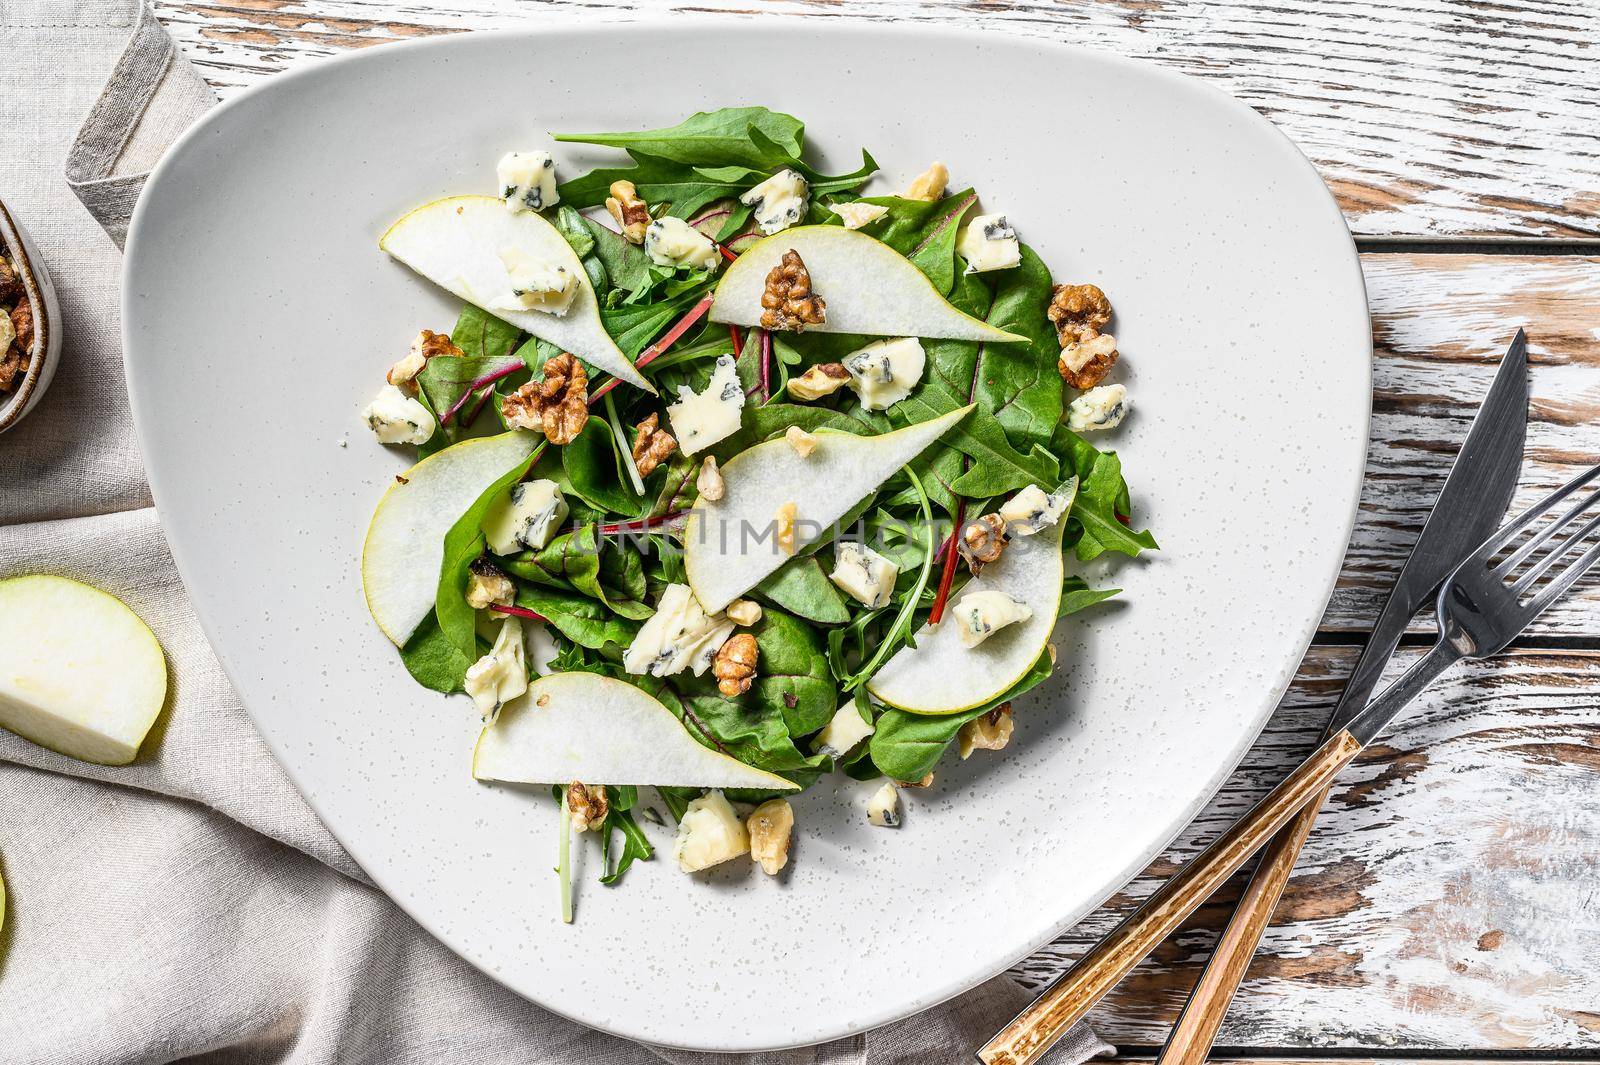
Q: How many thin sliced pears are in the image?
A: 6